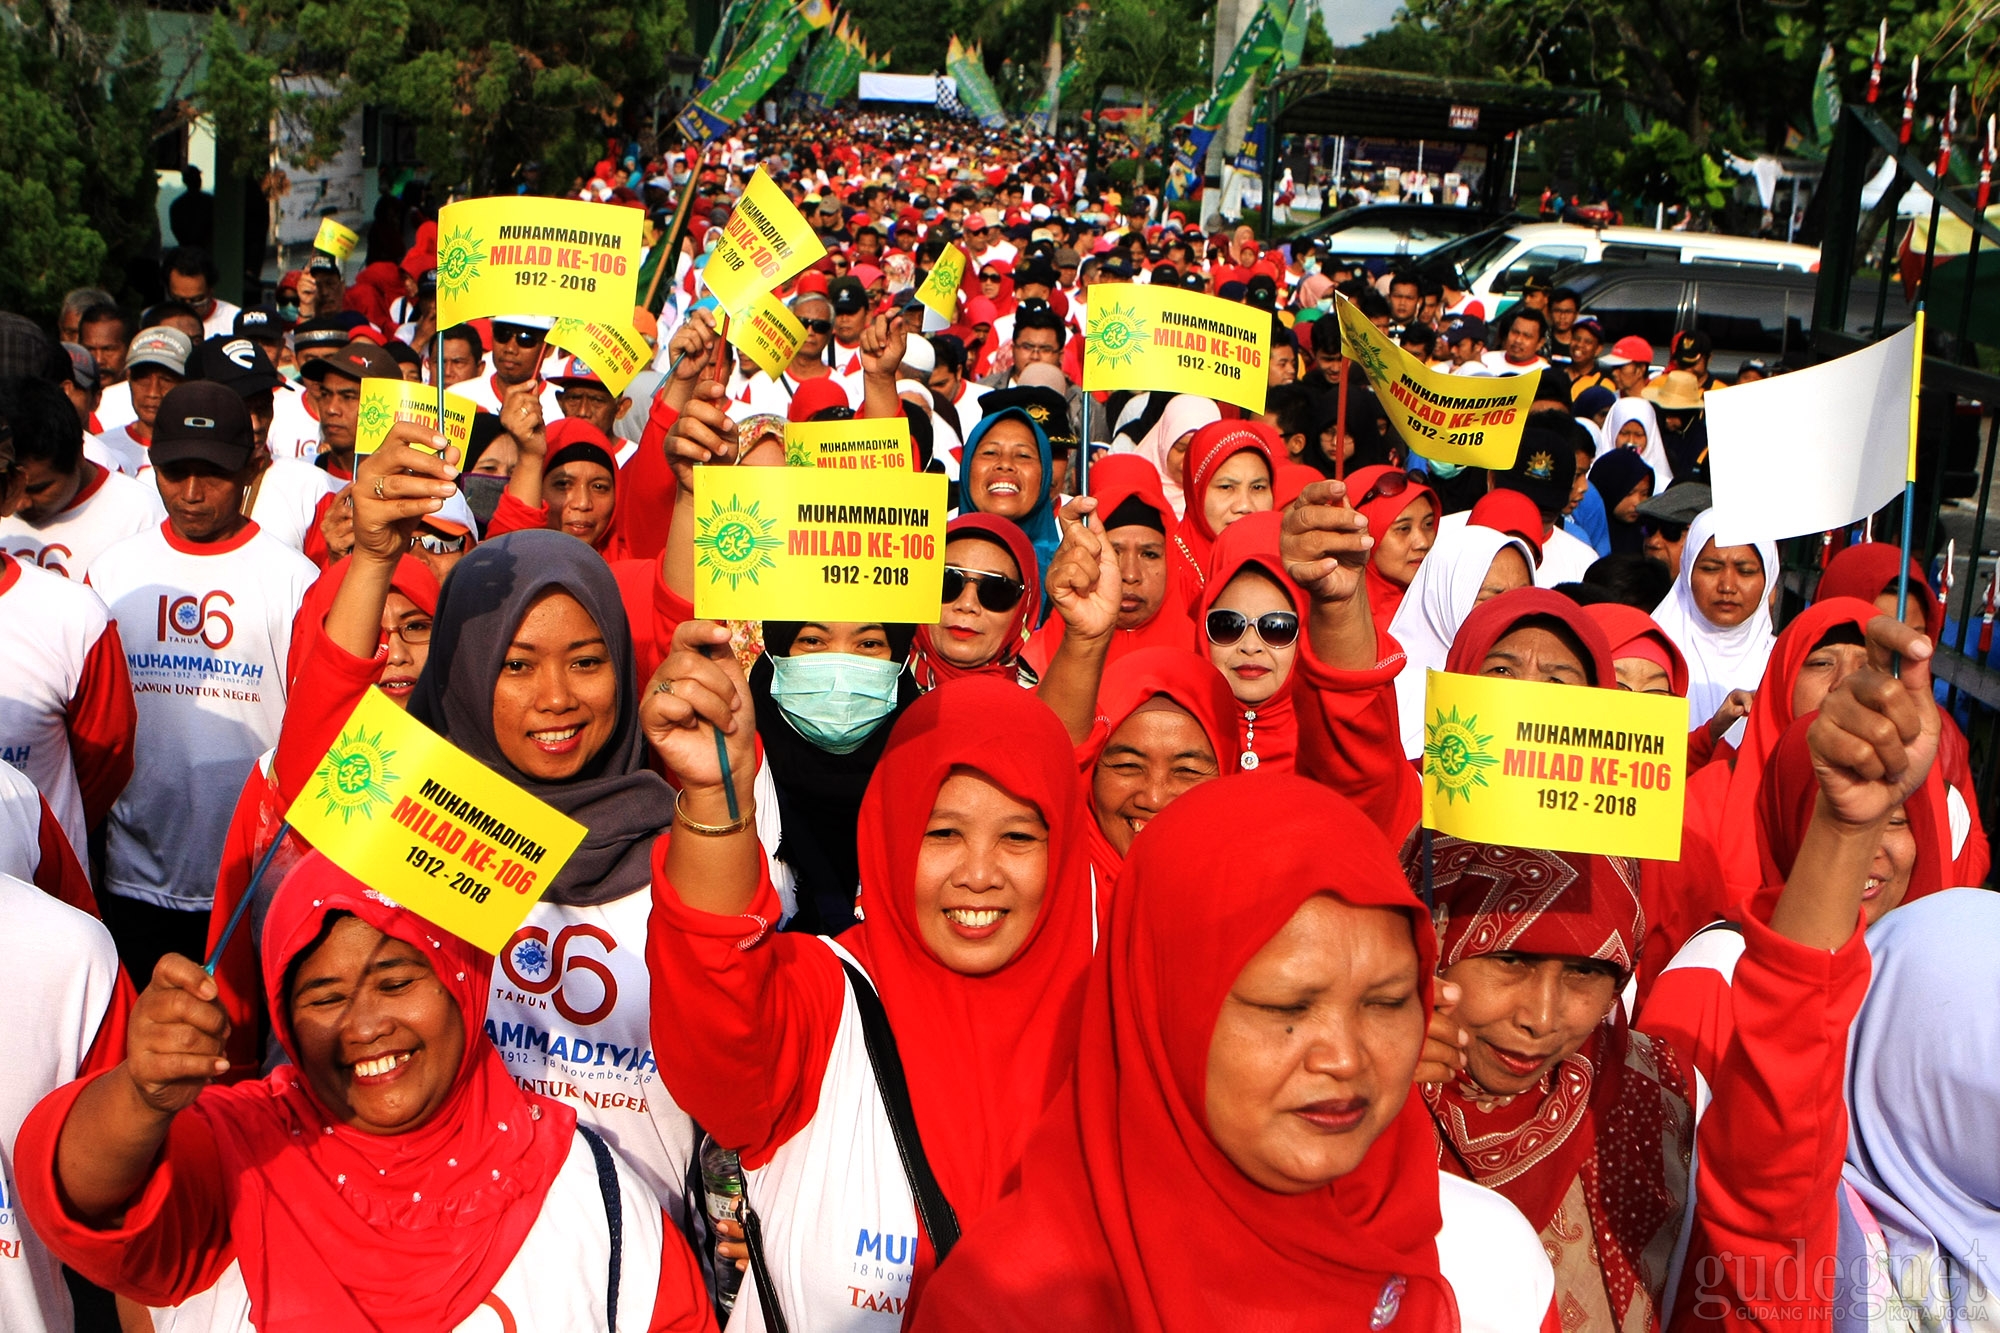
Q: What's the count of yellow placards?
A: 13